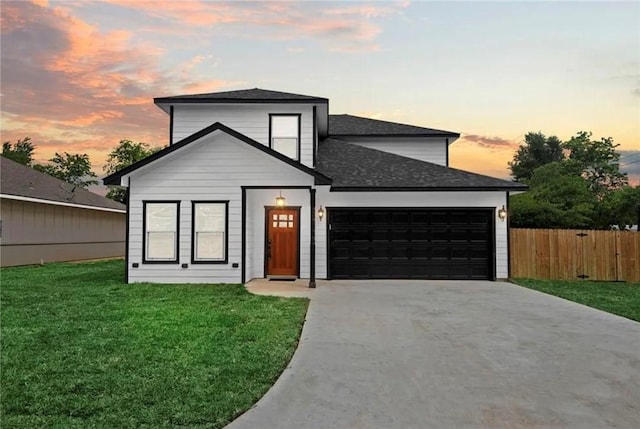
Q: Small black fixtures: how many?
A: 3